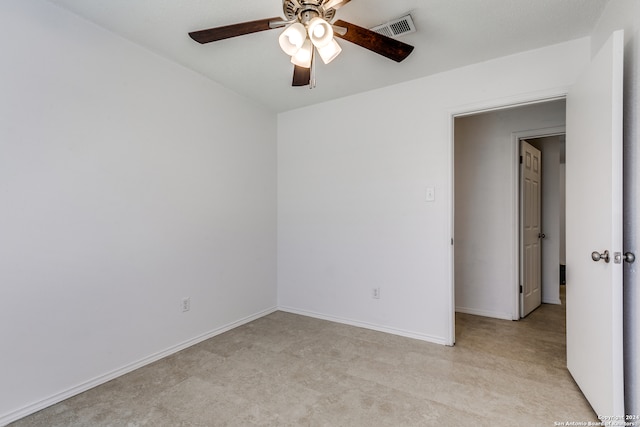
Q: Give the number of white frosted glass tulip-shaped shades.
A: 4